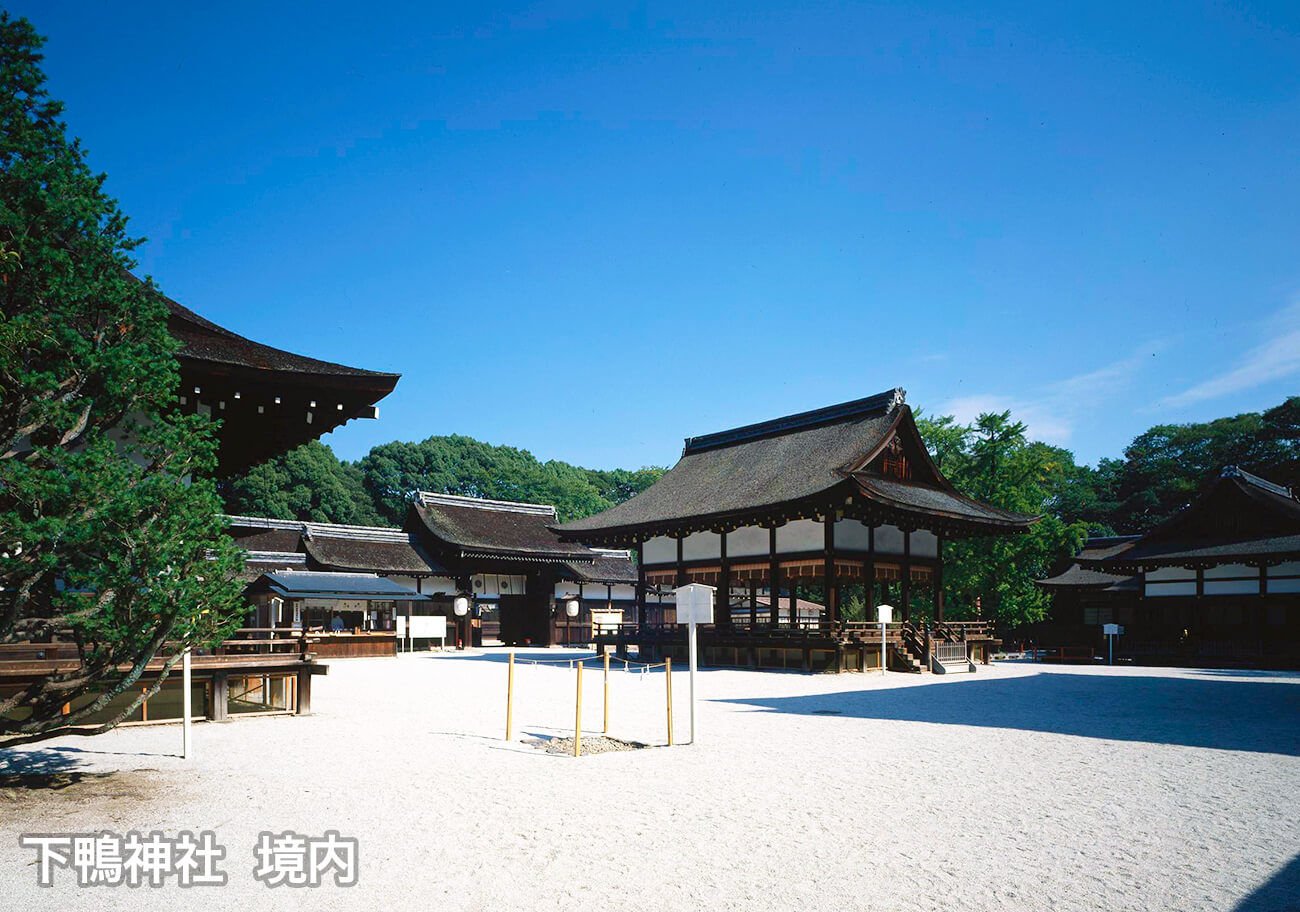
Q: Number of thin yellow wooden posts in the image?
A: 4